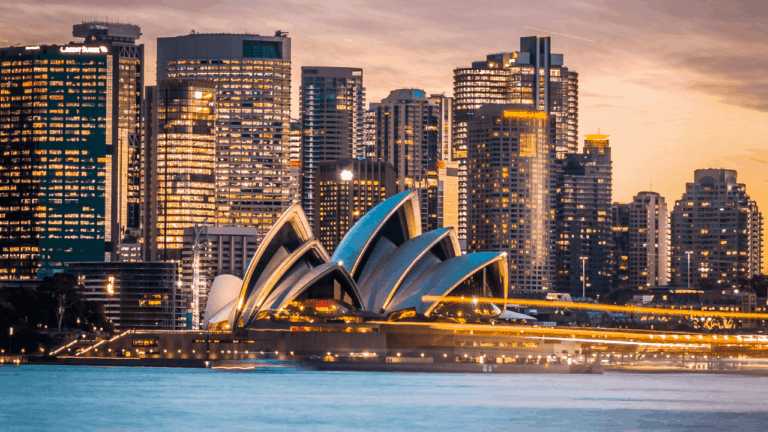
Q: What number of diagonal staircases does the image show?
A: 2